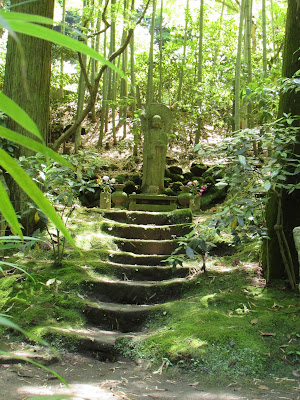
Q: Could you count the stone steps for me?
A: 8